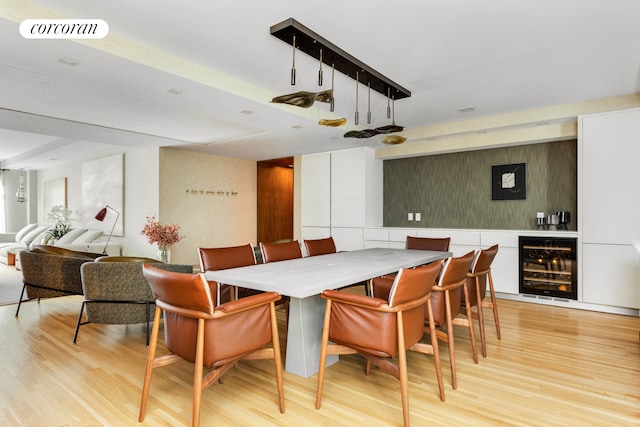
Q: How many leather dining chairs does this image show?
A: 8